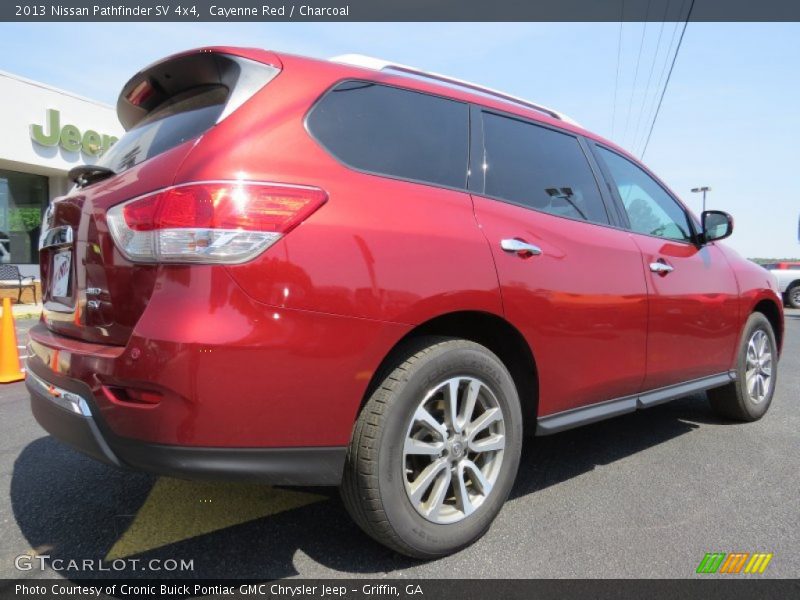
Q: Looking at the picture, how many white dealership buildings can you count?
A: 1